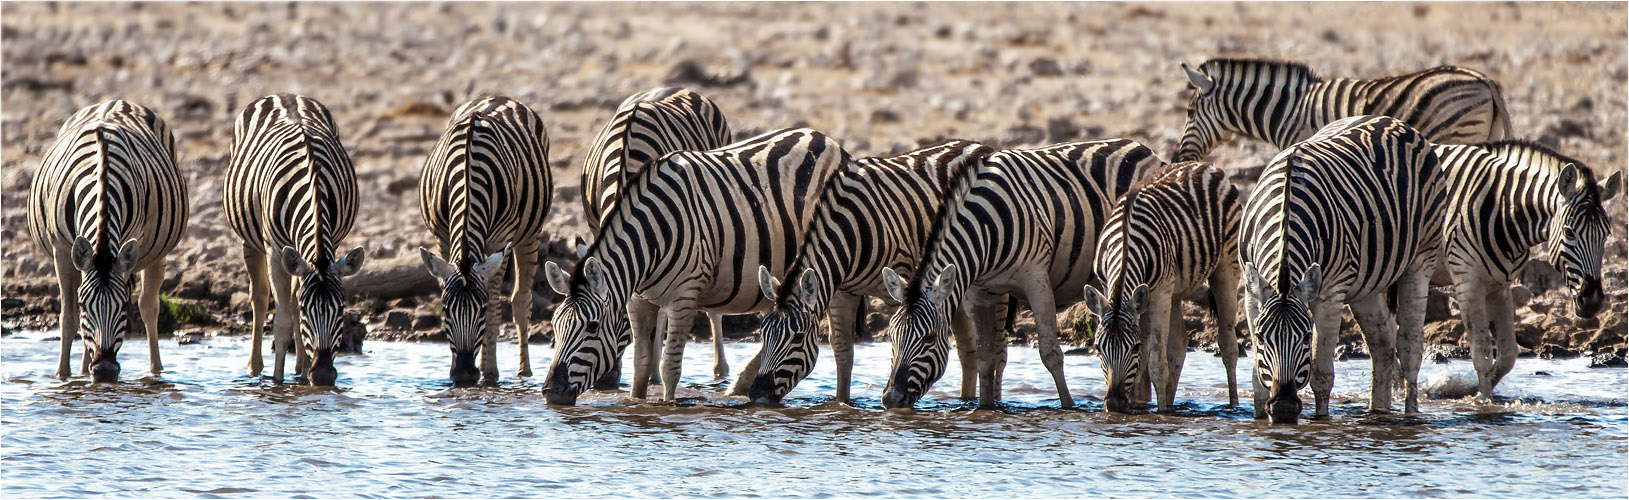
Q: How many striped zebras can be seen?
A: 11